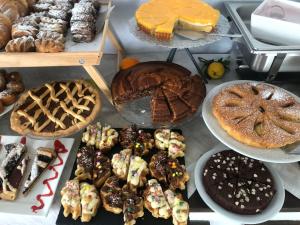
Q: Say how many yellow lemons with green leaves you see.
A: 1